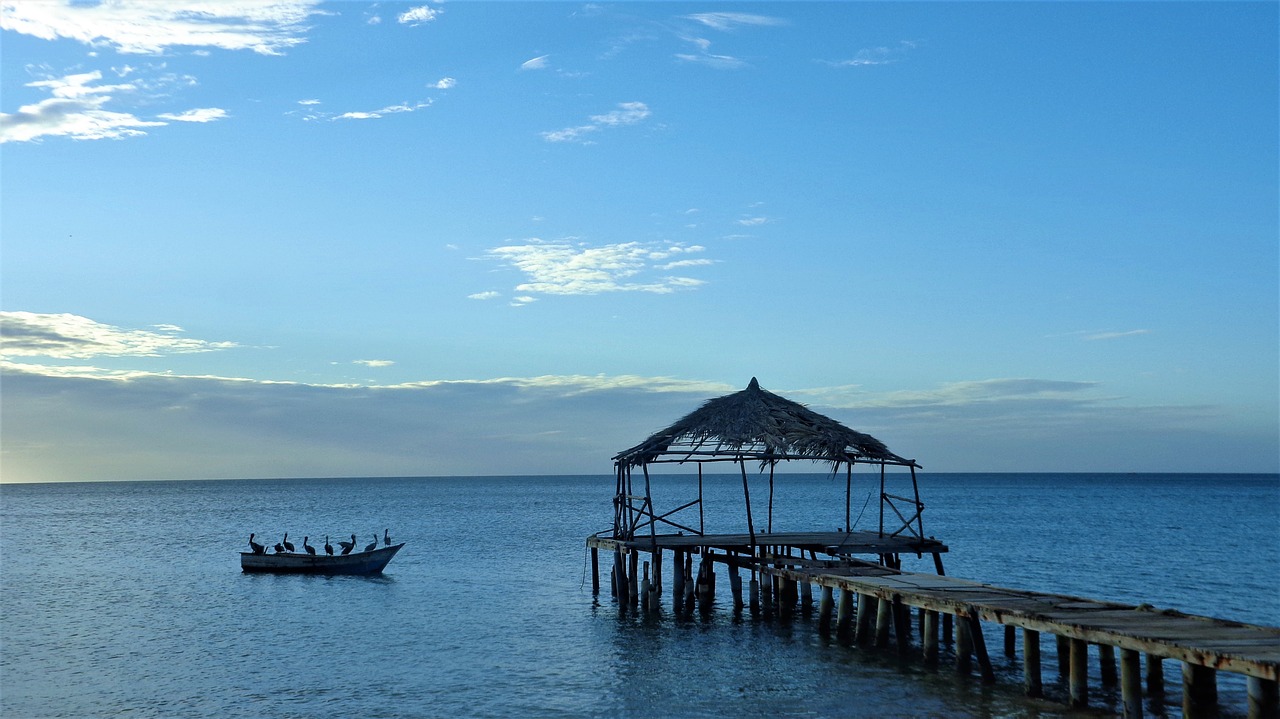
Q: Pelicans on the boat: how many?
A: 8